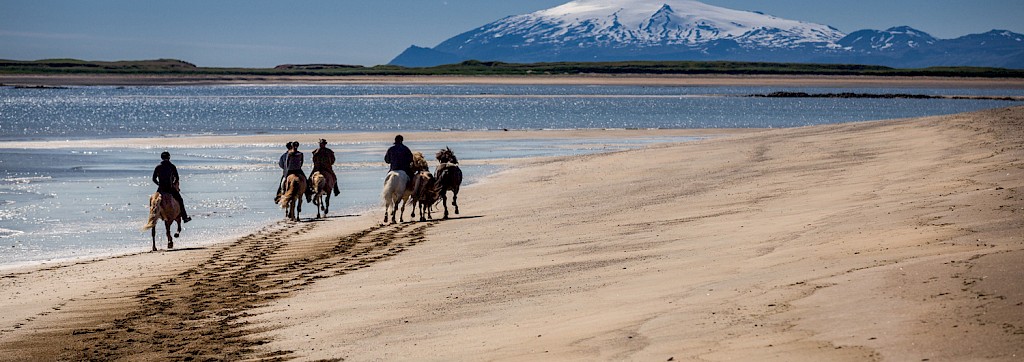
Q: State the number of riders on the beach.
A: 5